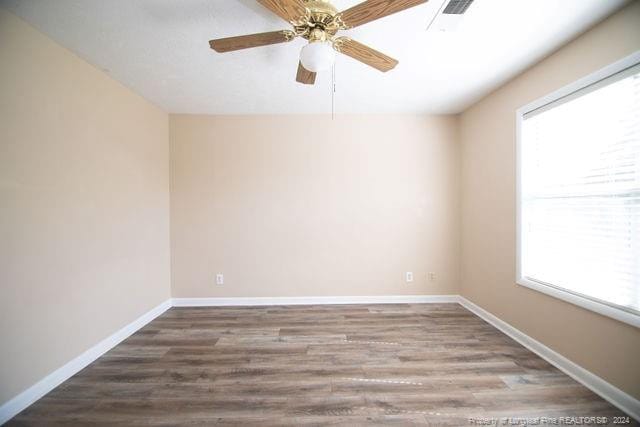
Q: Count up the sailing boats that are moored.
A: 0